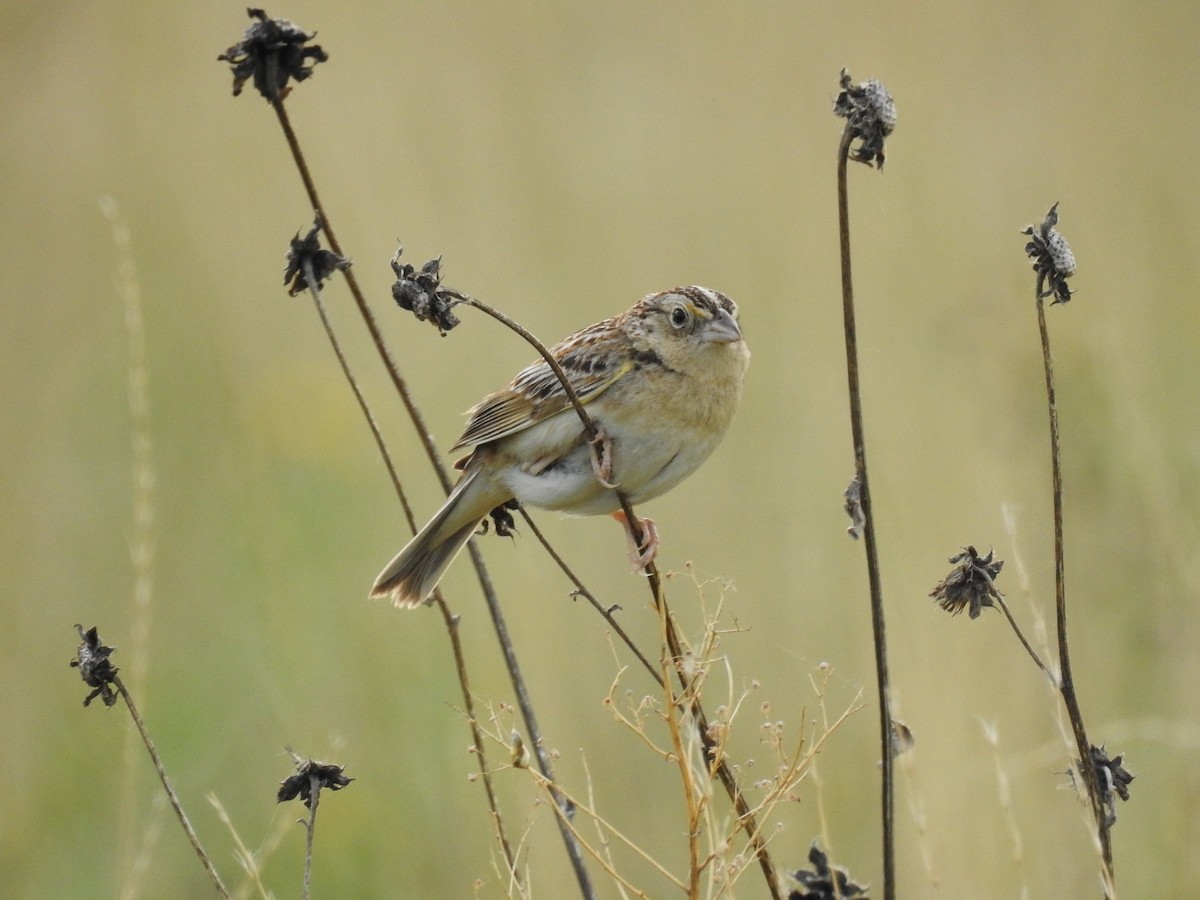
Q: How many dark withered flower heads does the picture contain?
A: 11